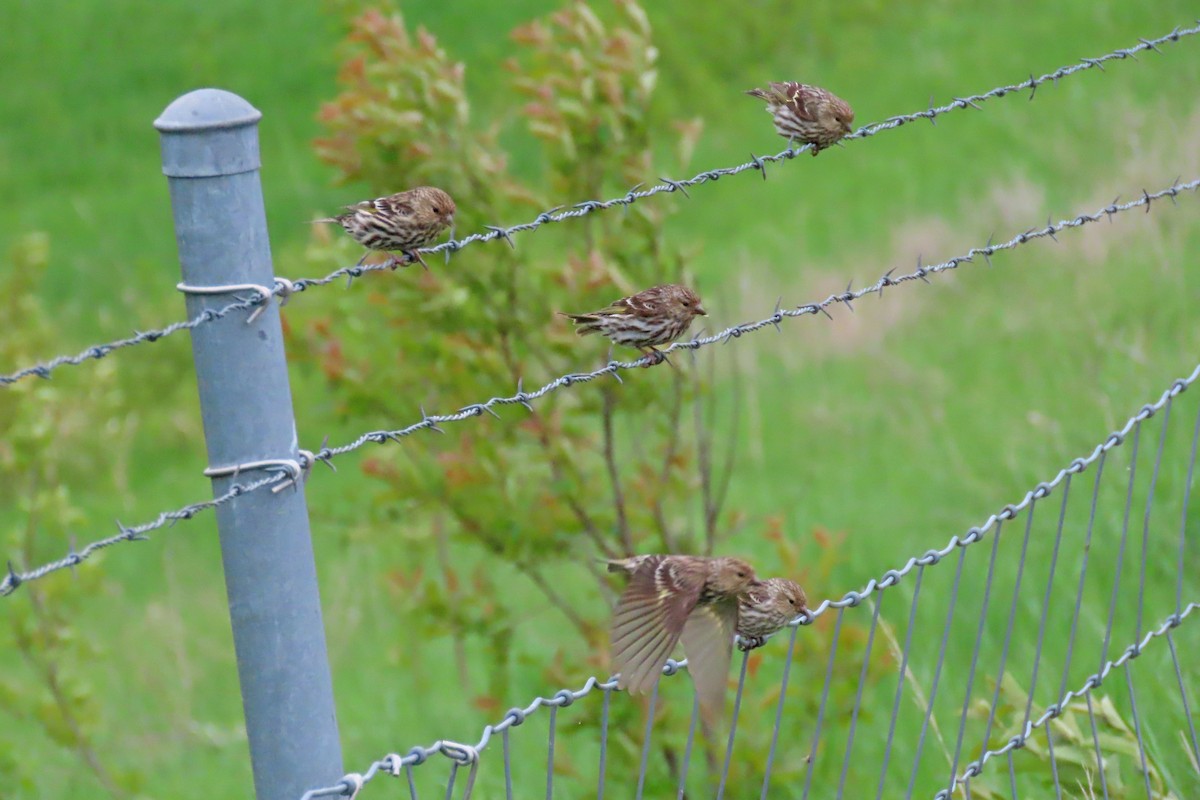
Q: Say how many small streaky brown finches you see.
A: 5